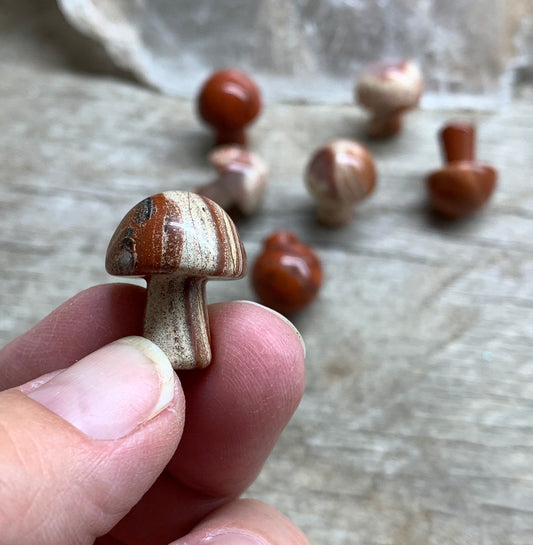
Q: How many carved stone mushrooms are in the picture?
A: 7